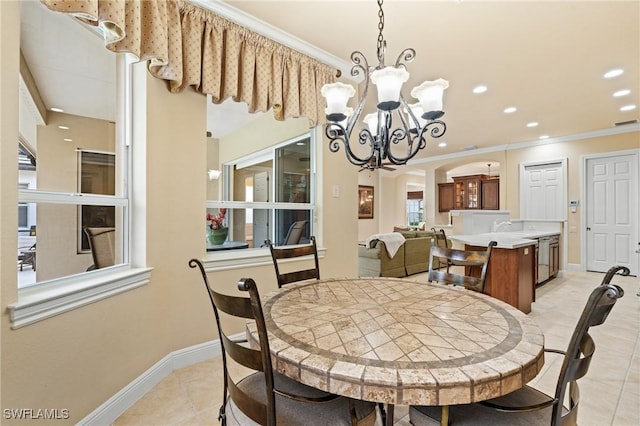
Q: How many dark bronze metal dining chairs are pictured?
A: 4